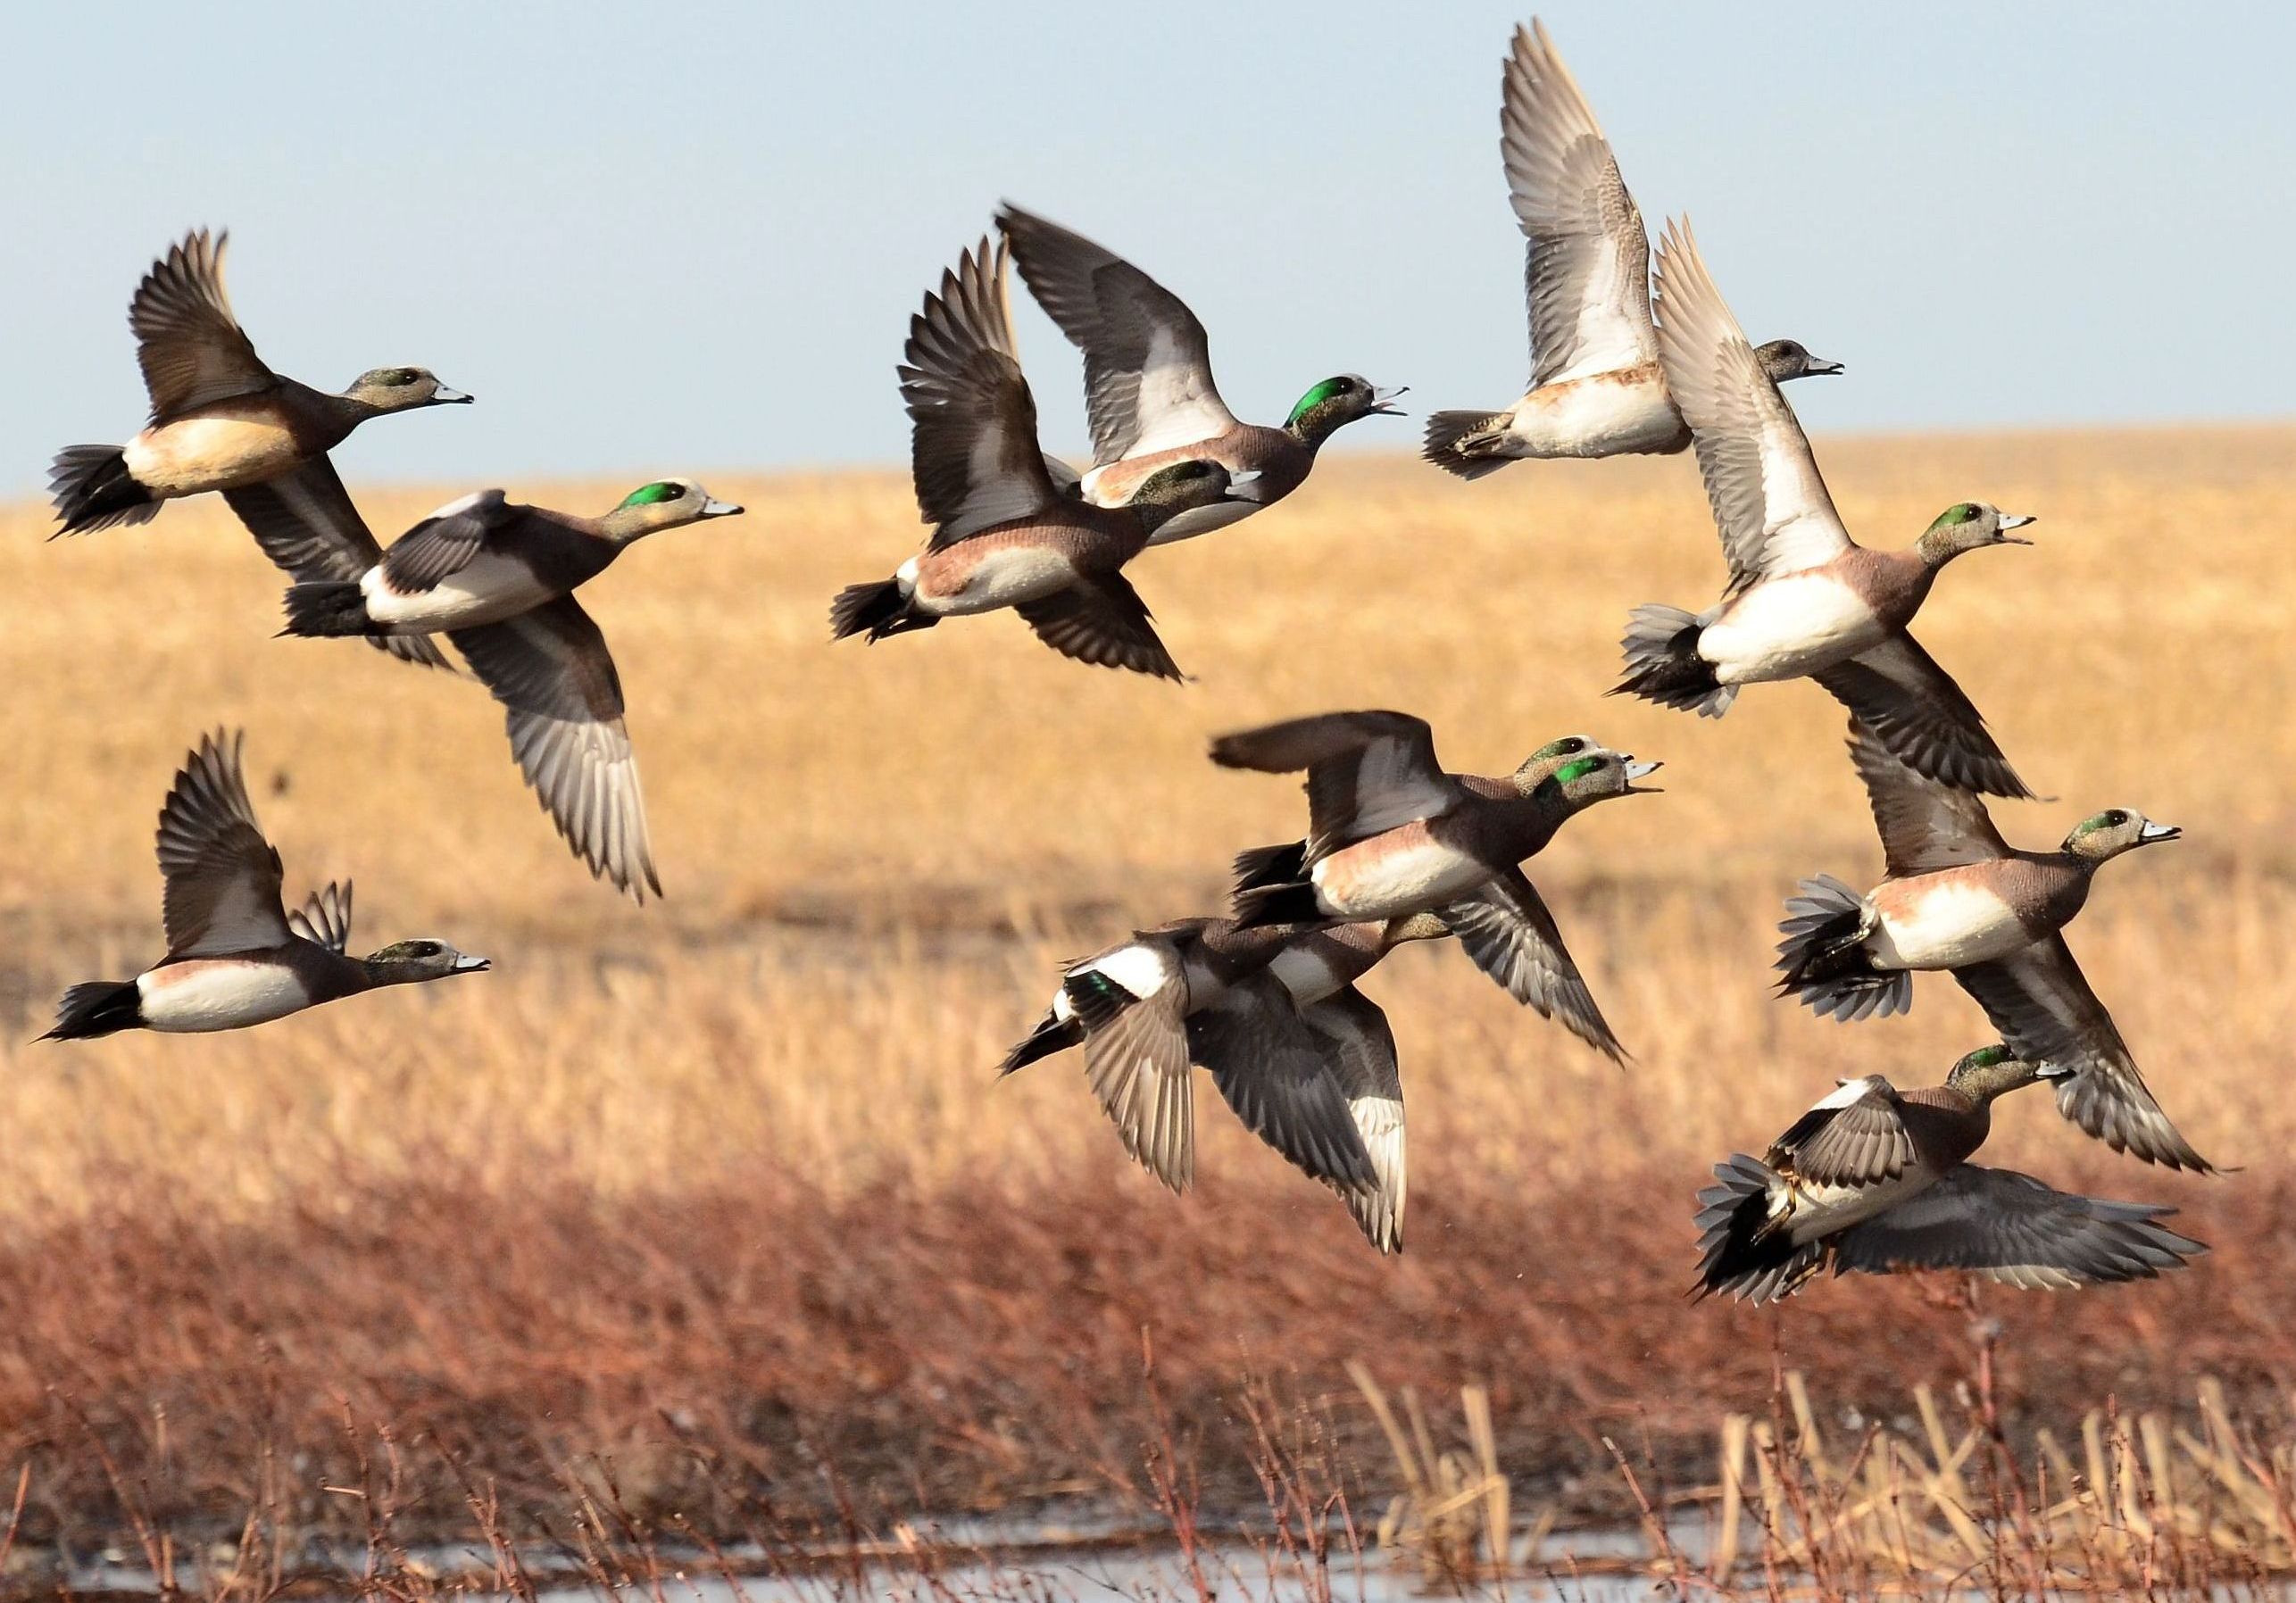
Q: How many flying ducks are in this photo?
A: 13